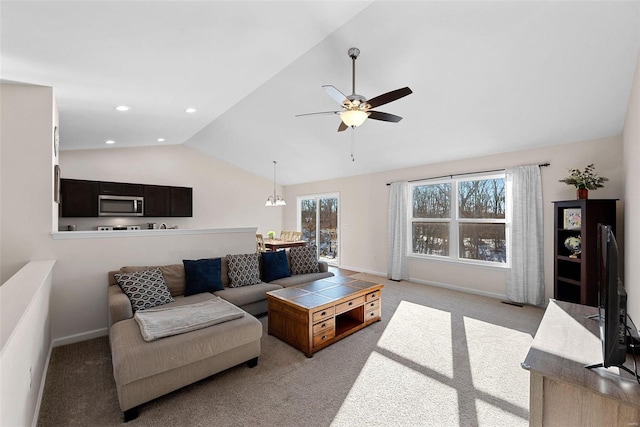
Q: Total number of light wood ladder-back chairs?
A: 3